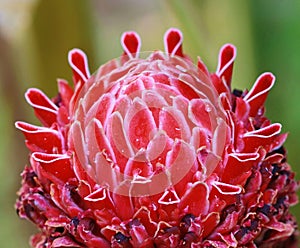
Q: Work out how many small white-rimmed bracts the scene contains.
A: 13